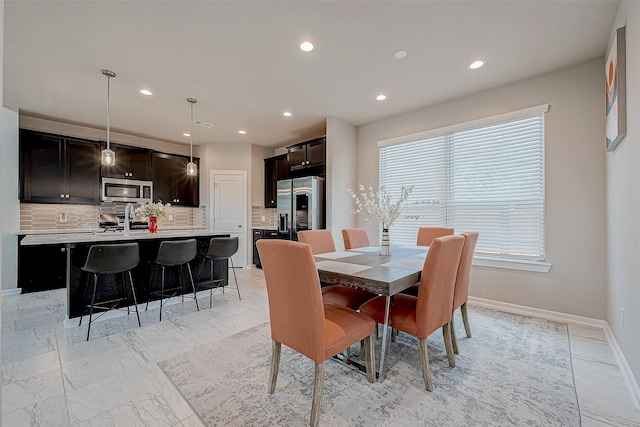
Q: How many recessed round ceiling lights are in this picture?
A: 7